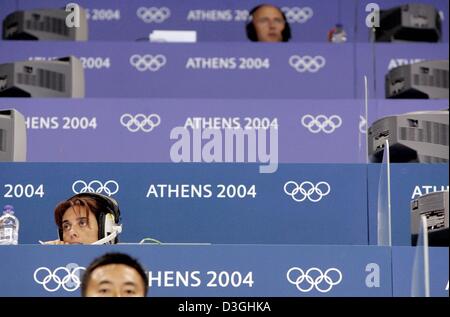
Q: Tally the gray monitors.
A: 7